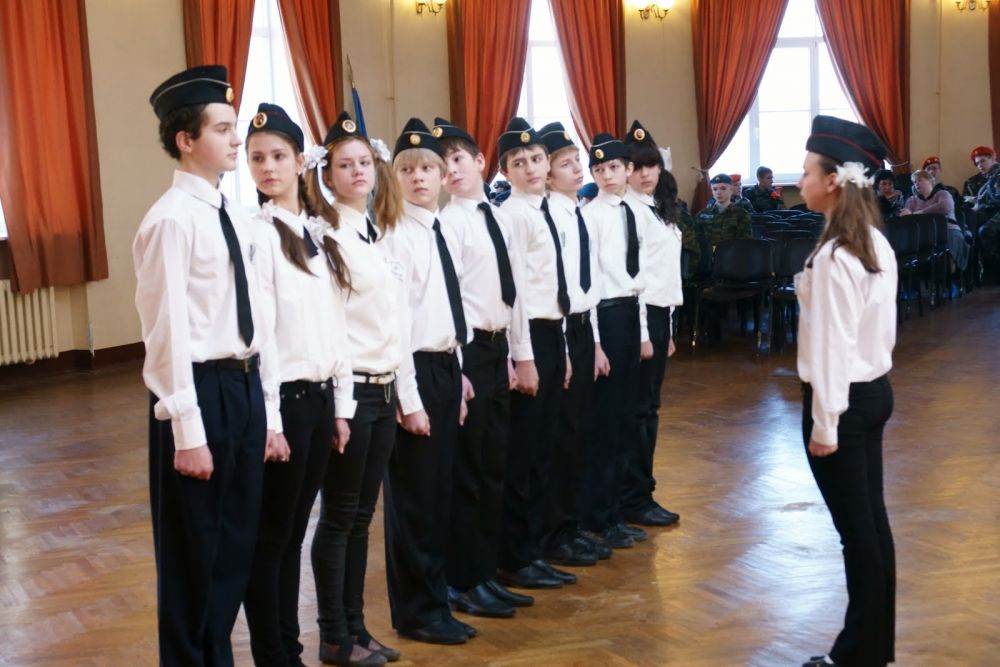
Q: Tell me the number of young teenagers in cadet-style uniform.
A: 10